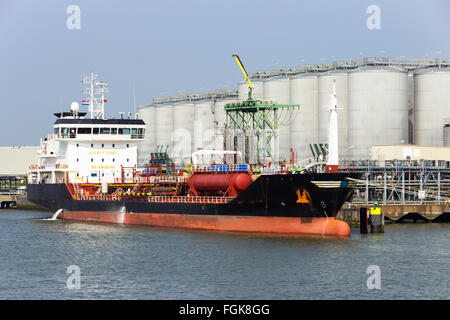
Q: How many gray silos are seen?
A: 11